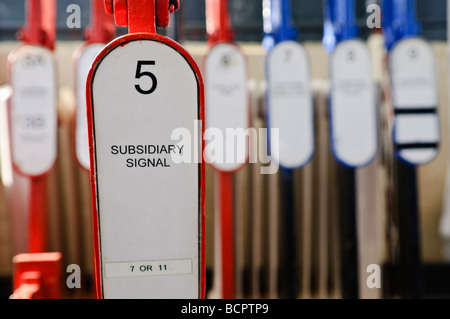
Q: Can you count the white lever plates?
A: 7